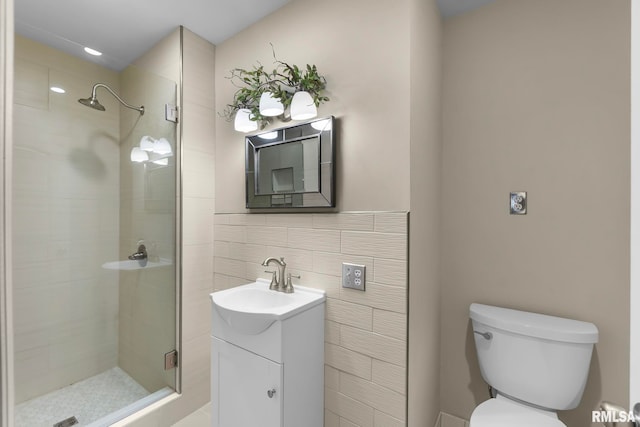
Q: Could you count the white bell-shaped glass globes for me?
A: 3